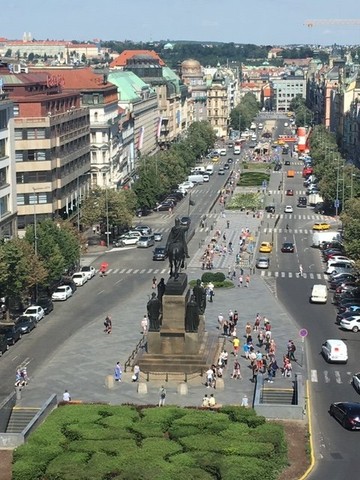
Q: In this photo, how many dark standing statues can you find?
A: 4